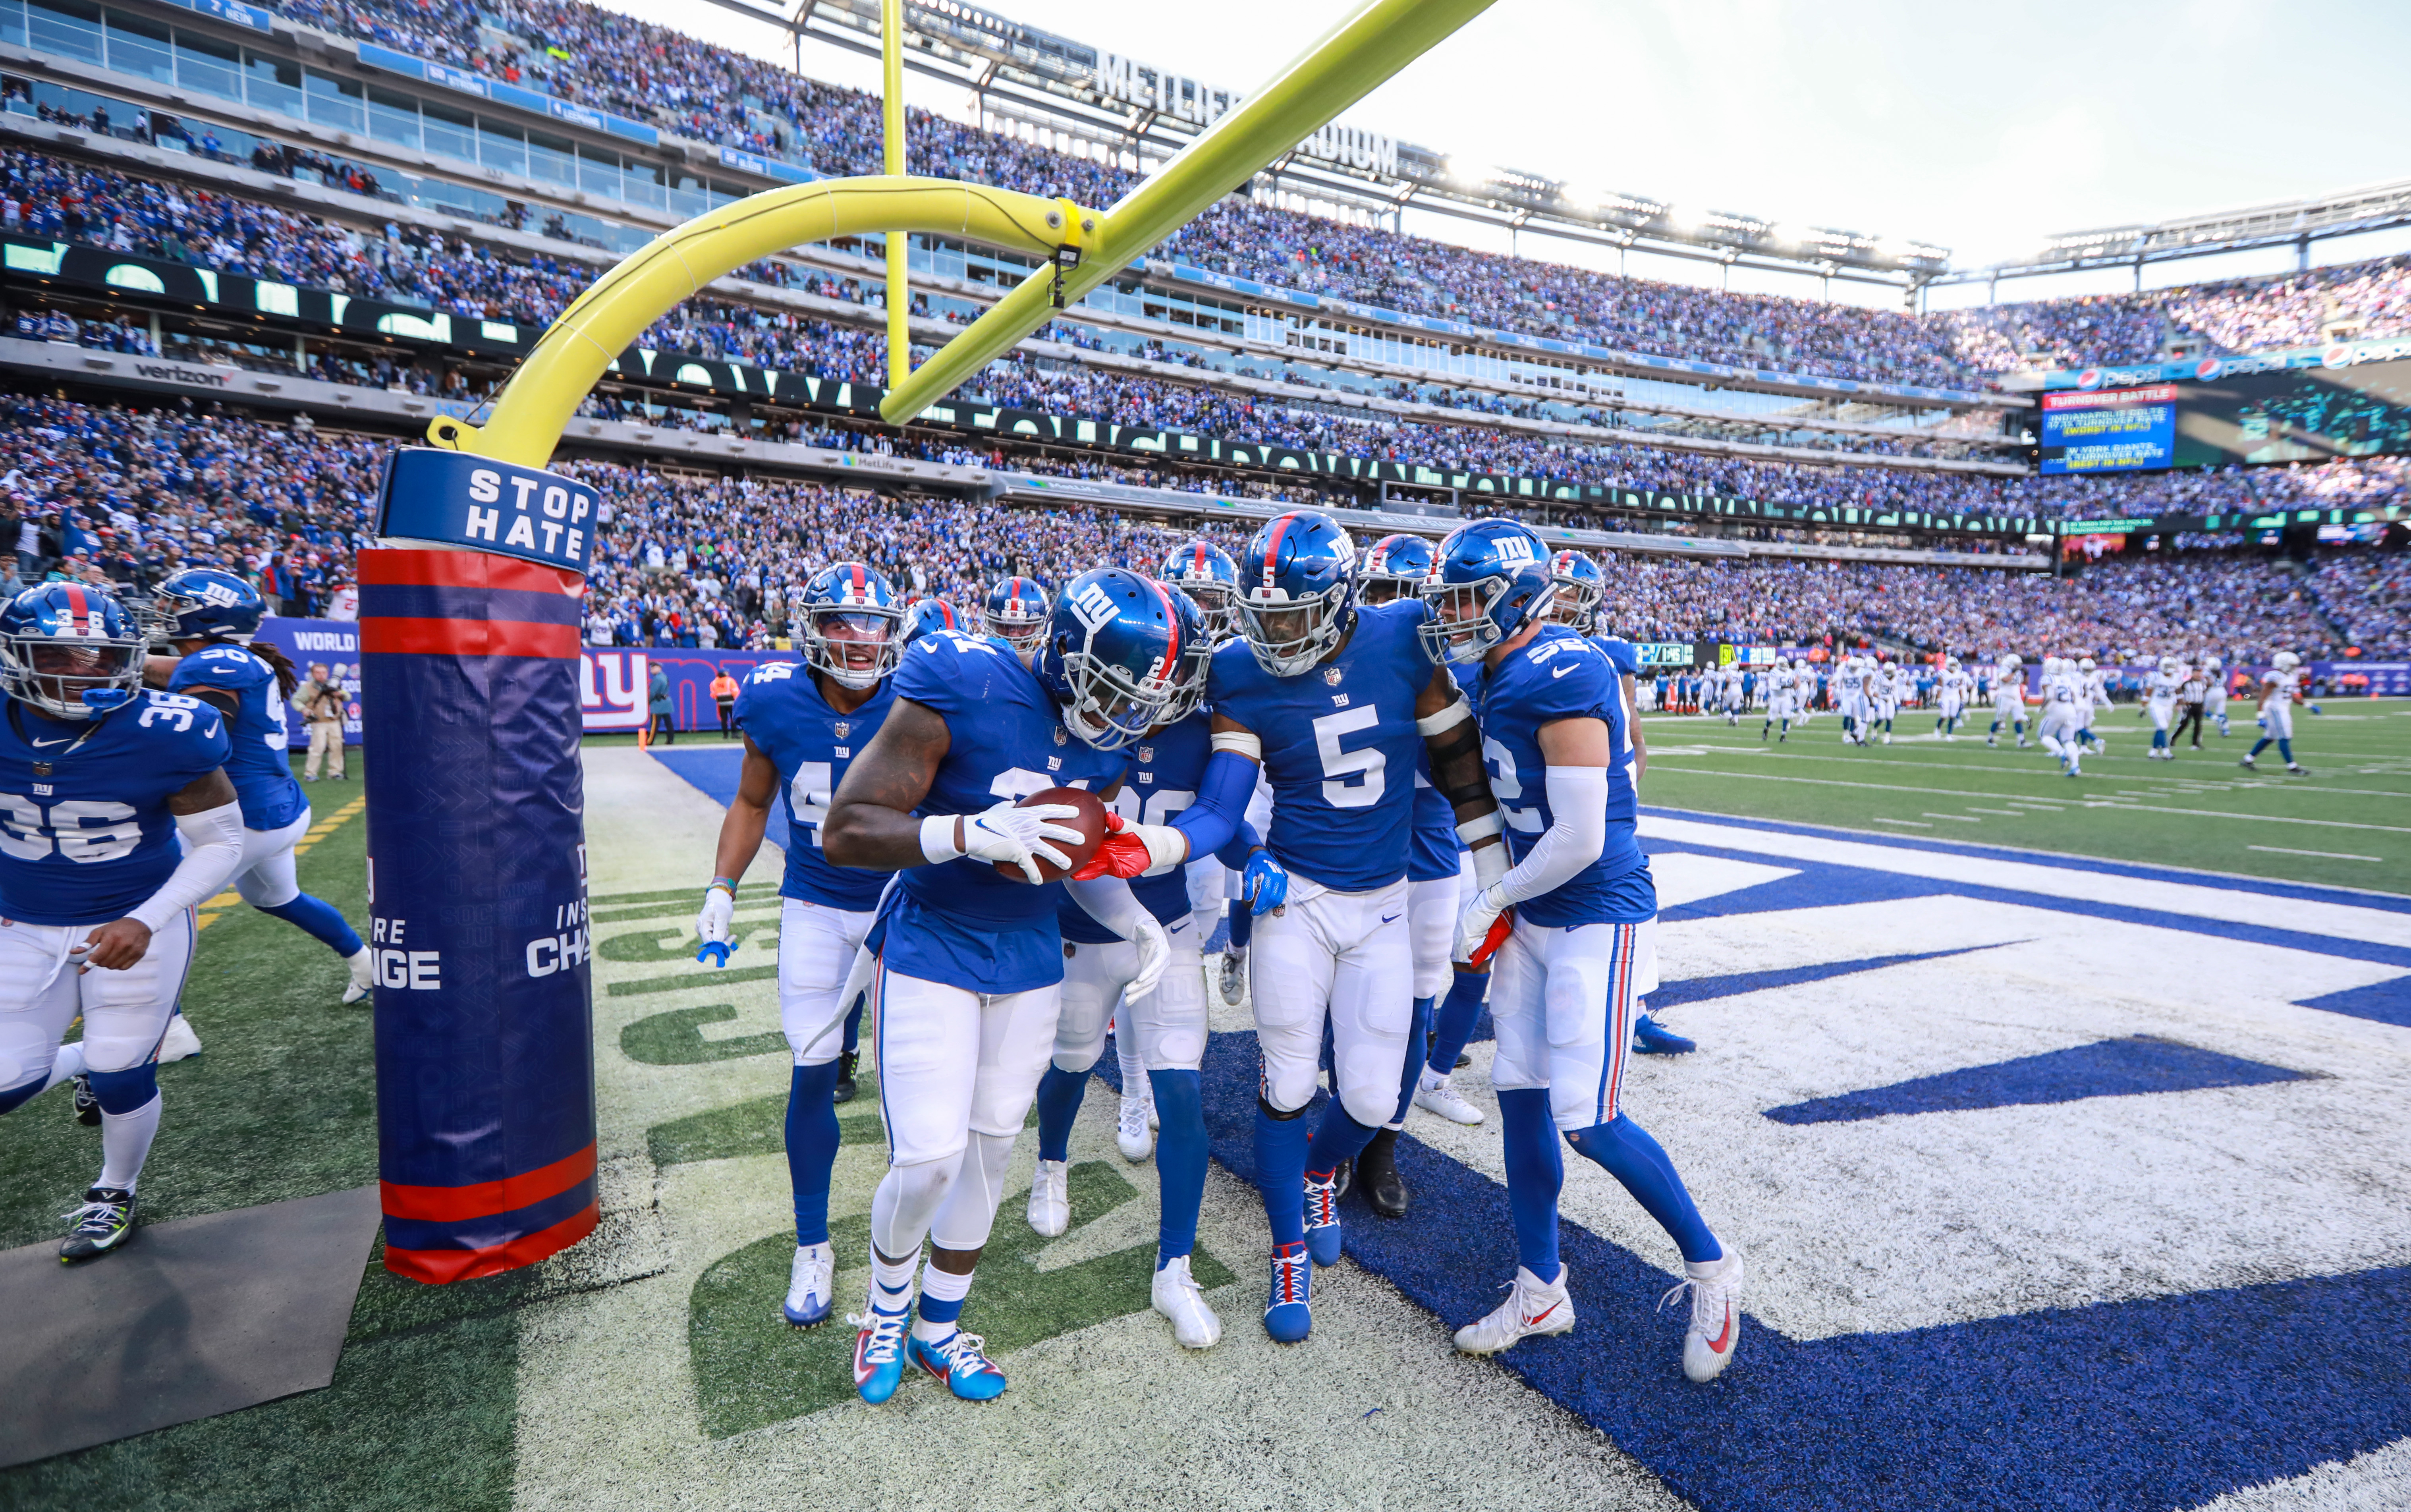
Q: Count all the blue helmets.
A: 12